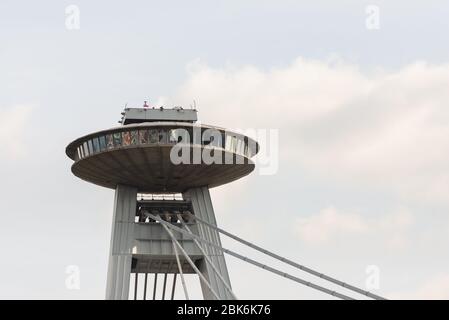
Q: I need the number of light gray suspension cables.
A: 5